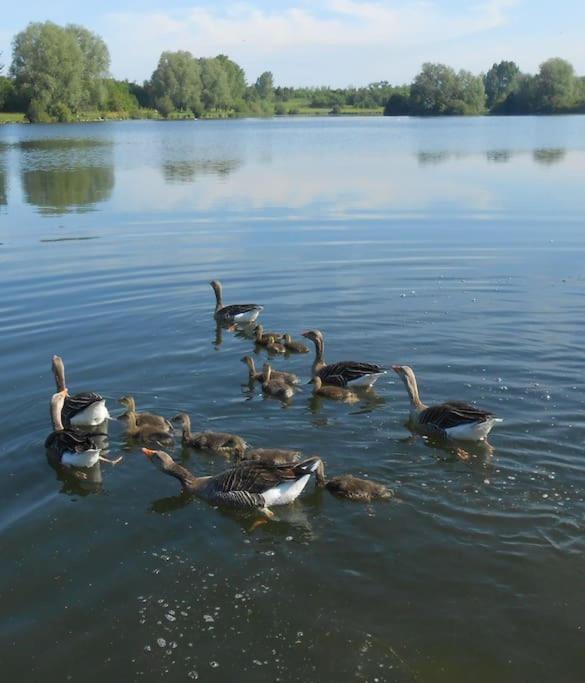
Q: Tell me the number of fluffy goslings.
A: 11